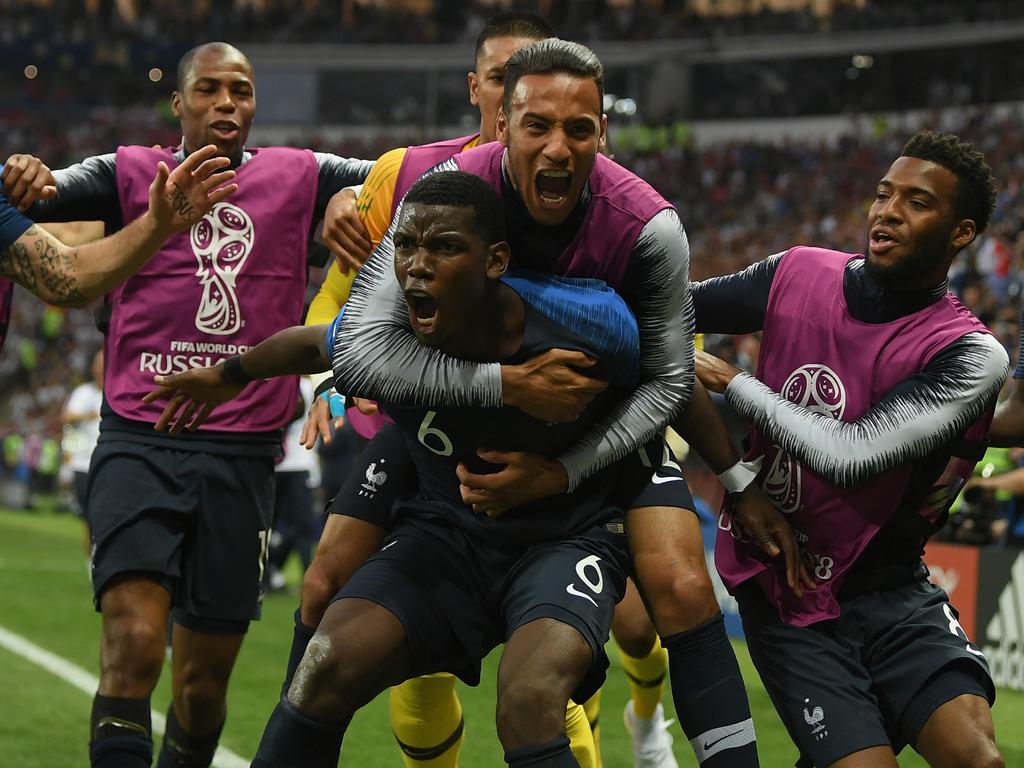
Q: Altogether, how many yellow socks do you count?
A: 4